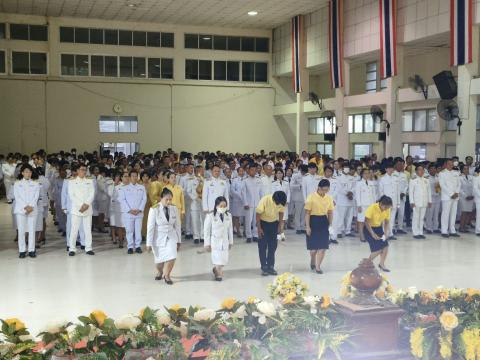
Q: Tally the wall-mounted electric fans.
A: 5